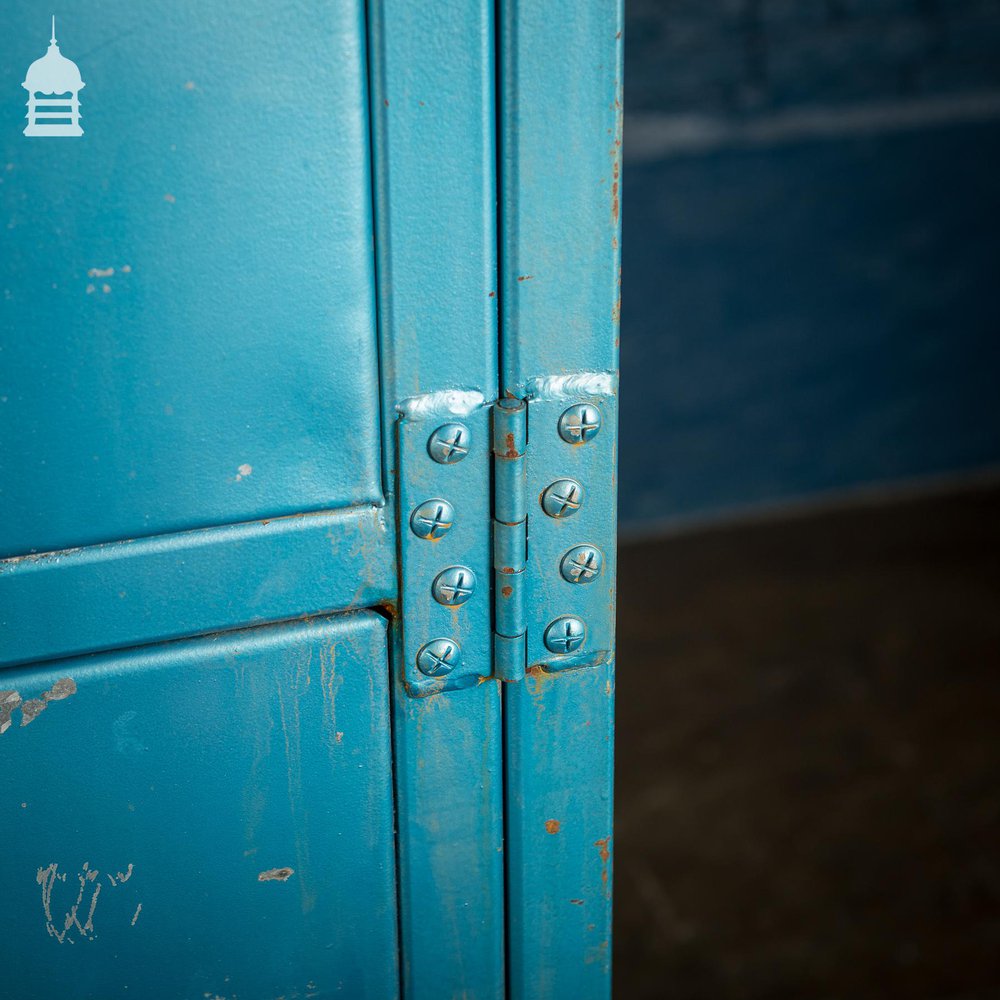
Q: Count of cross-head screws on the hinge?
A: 8